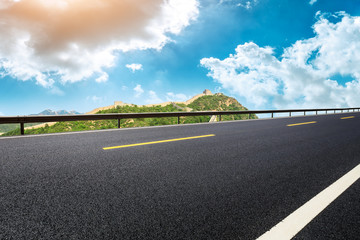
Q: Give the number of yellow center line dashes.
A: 3